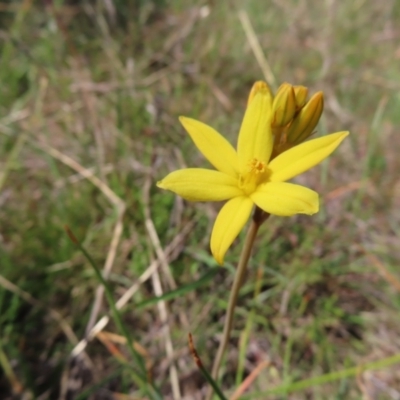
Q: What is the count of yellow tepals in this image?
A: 6